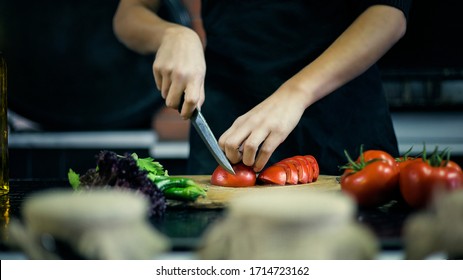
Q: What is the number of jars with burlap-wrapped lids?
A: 3